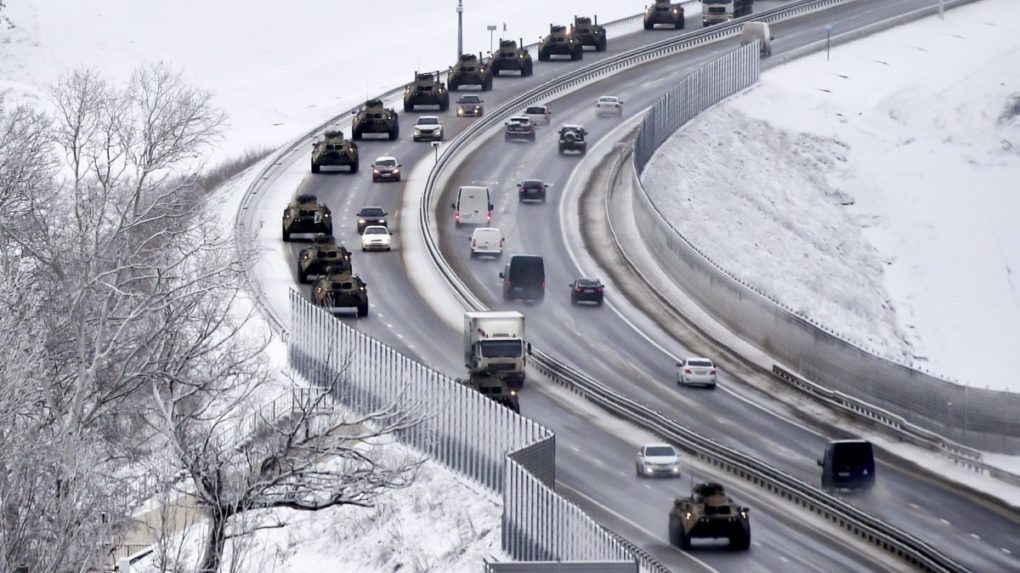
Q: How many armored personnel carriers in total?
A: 13